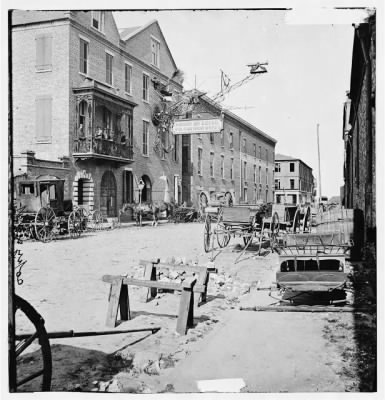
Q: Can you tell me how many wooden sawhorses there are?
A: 2